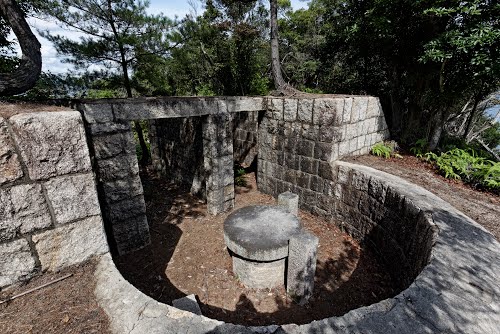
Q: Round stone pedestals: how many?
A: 1